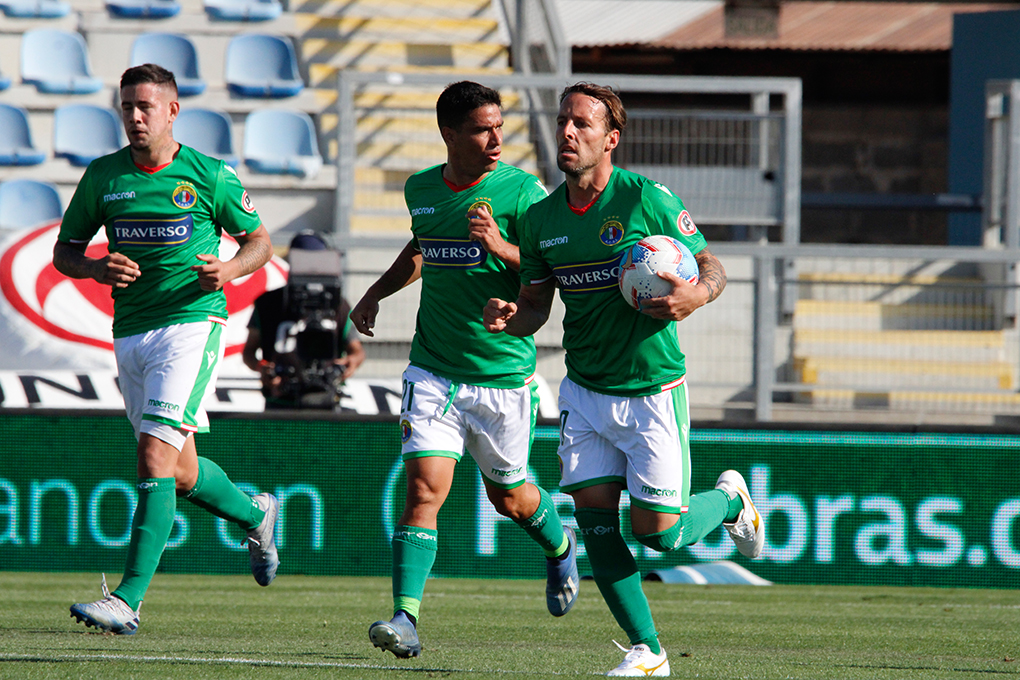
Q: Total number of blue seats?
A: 12